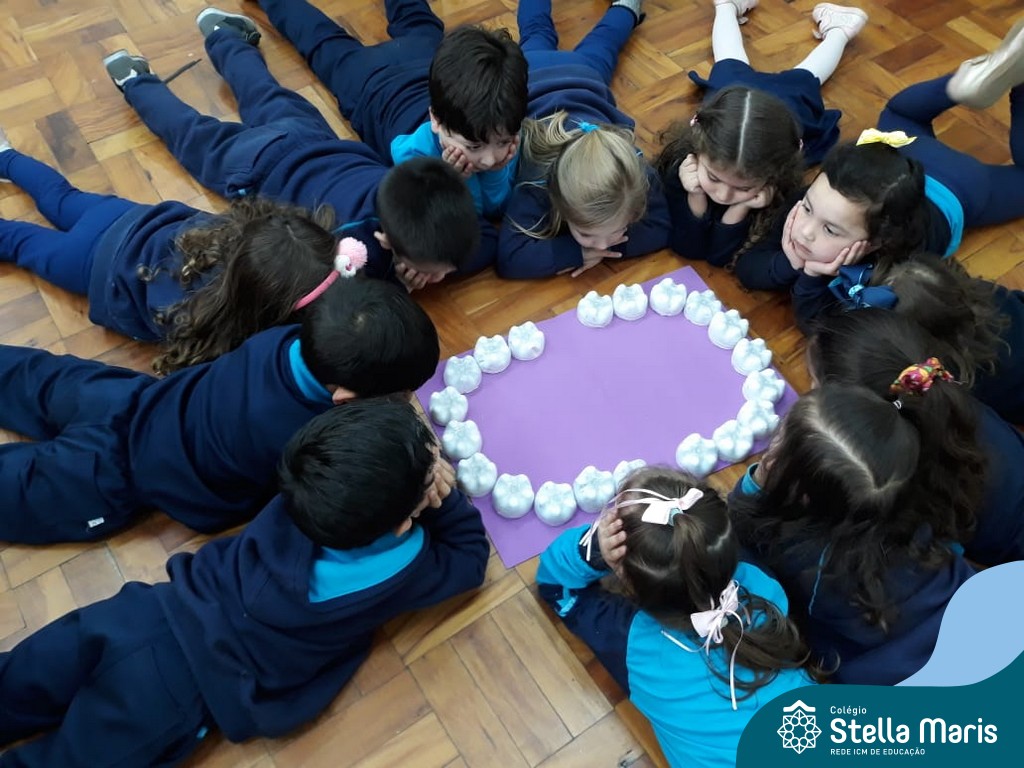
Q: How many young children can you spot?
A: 12